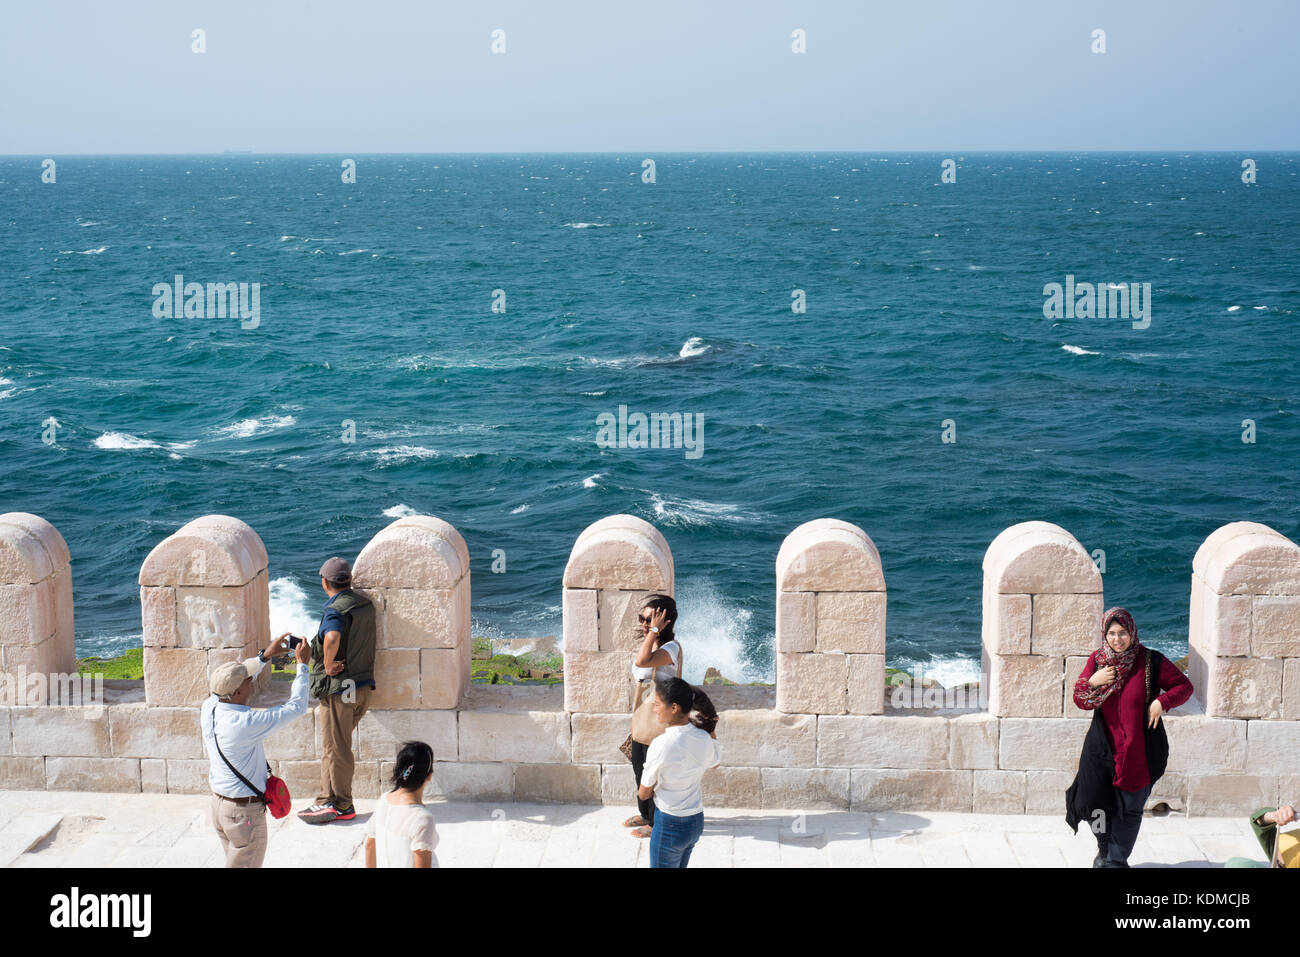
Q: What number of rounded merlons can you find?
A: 7